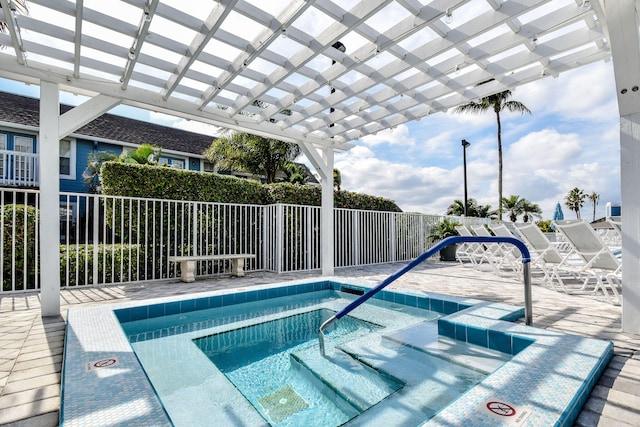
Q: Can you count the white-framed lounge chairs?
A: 6